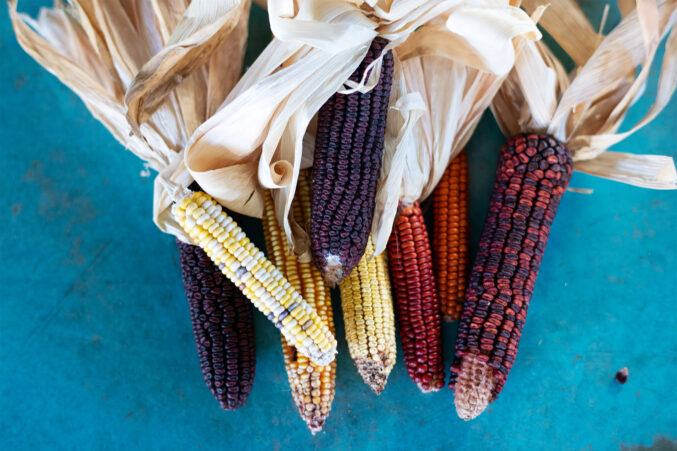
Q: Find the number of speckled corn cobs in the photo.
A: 2